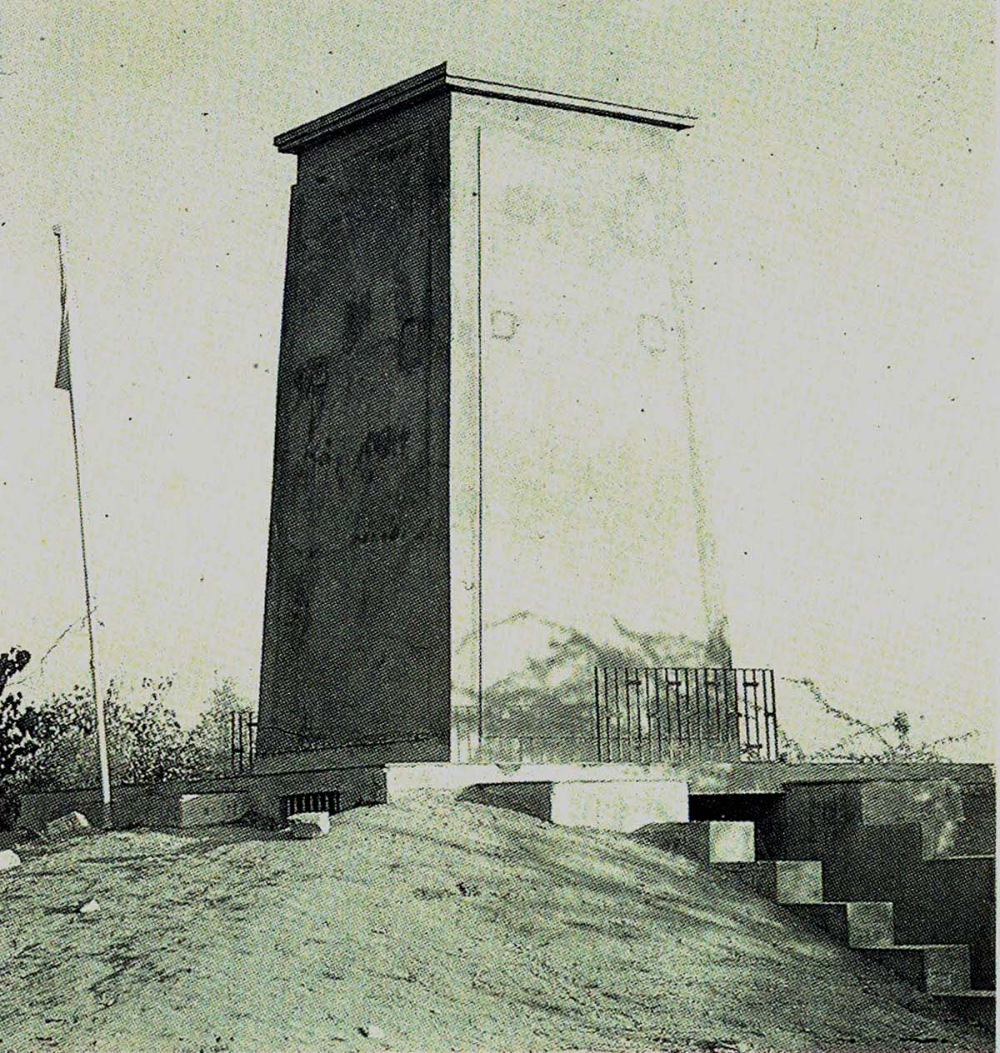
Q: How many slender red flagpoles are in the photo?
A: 0